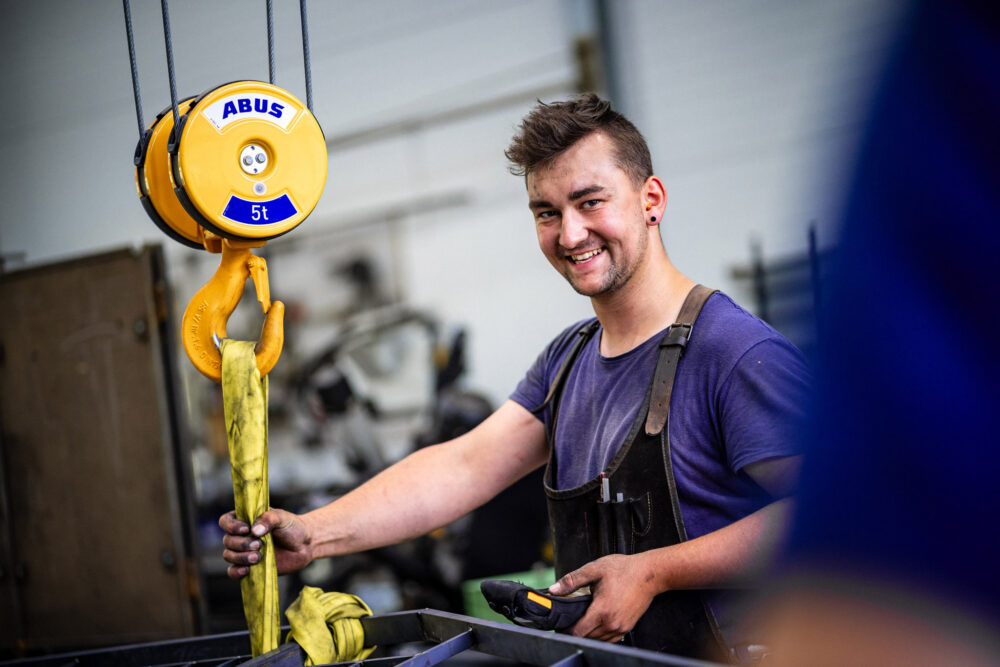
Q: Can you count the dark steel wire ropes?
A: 4